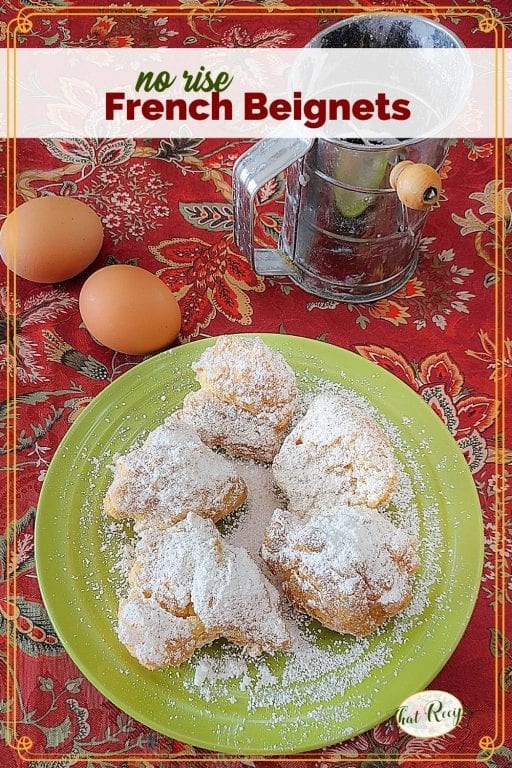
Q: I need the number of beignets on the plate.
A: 5